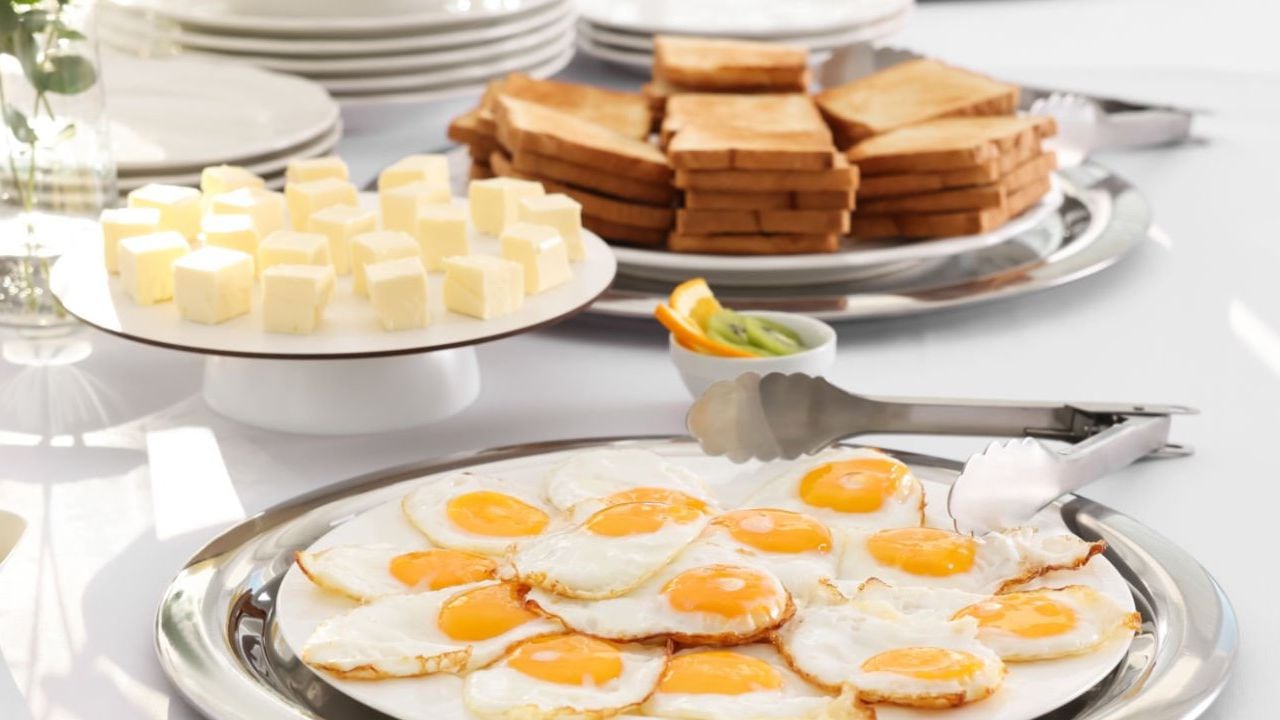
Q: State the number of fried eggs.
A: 13